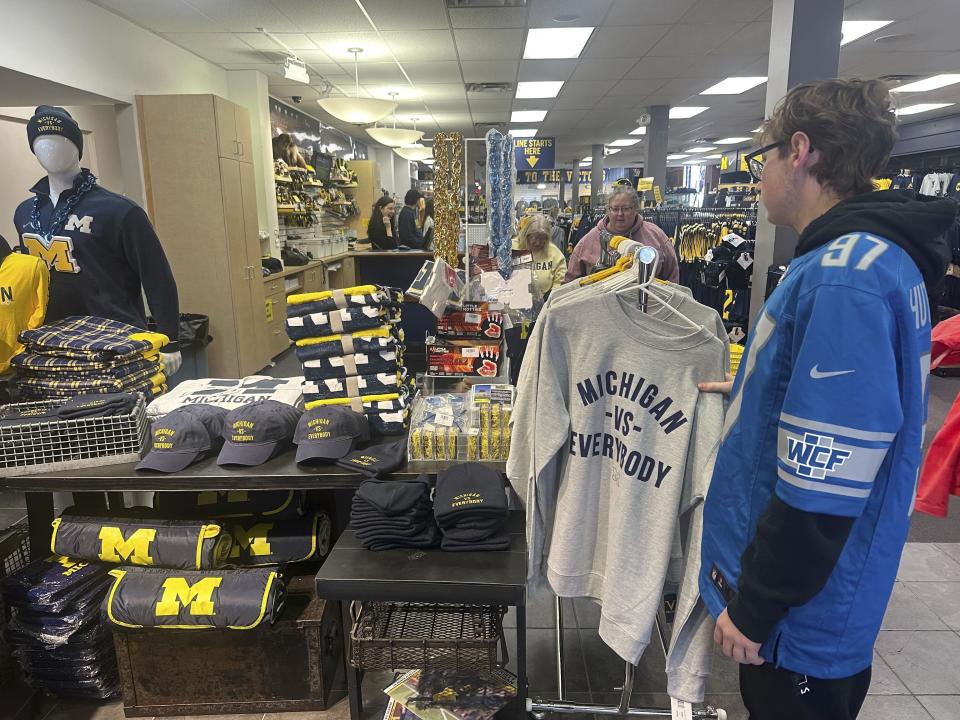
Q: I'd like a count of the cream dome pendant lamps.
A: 3